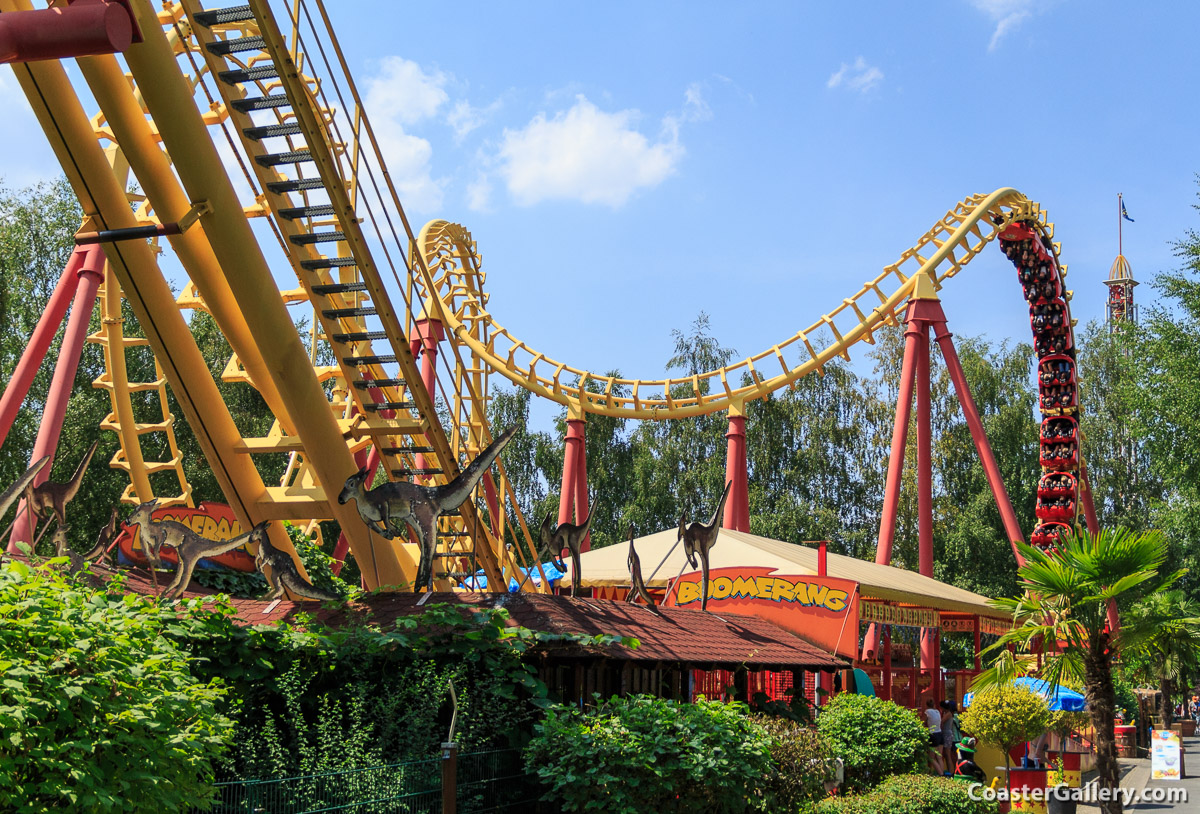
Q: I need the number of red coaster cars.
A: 7